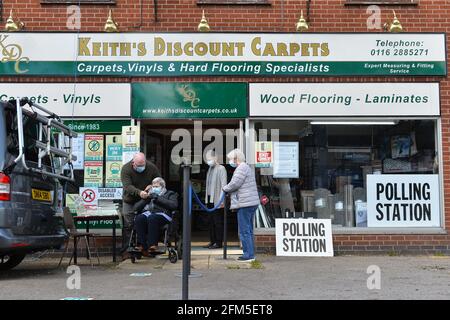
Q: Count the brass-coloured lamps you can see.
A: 5